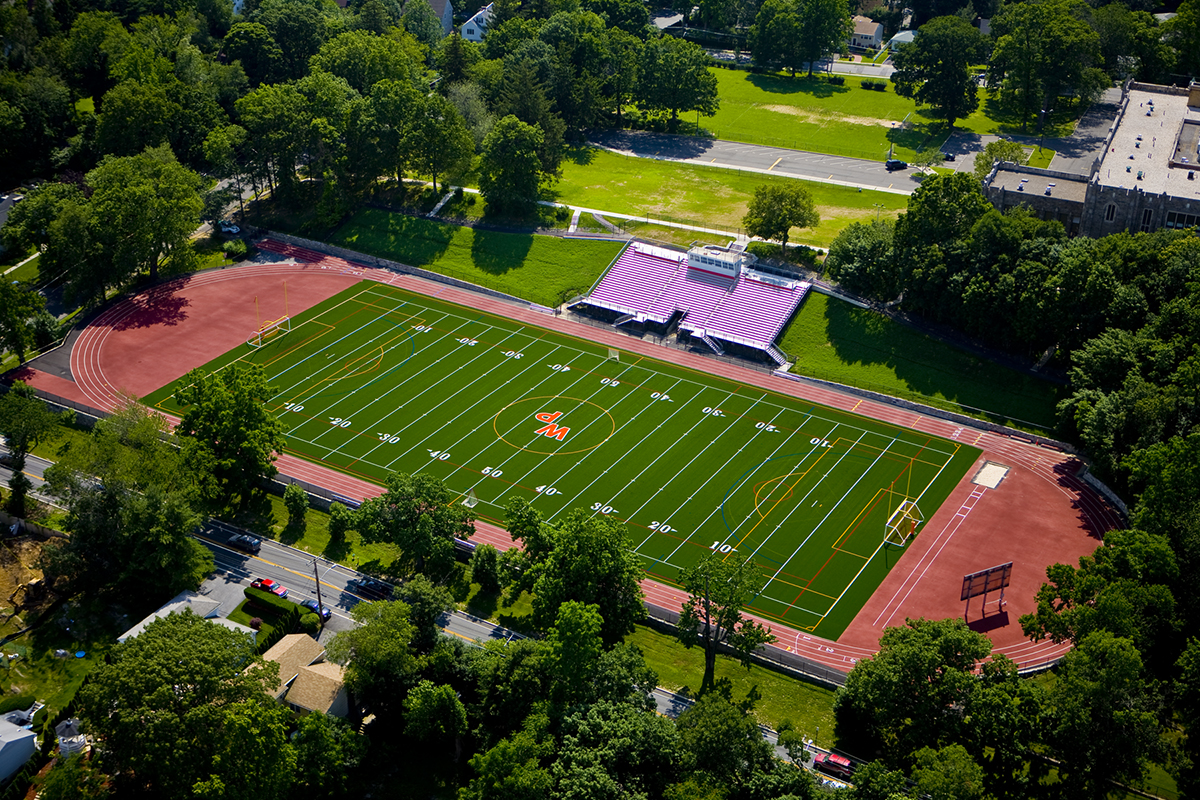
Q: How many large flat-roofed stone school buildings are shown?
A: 1